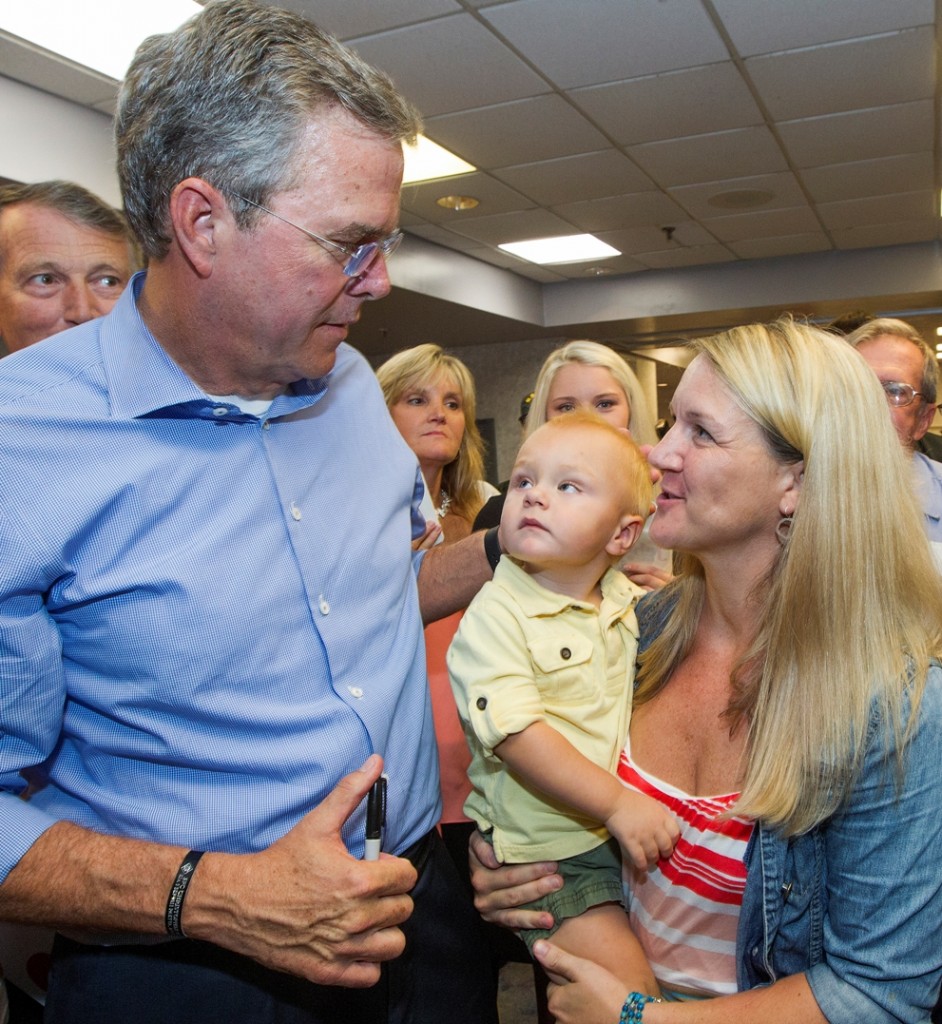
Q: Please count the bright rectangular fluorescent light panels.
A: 3